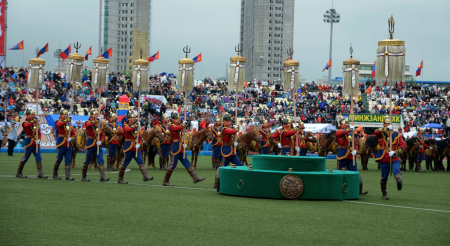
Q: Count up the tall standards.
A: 9